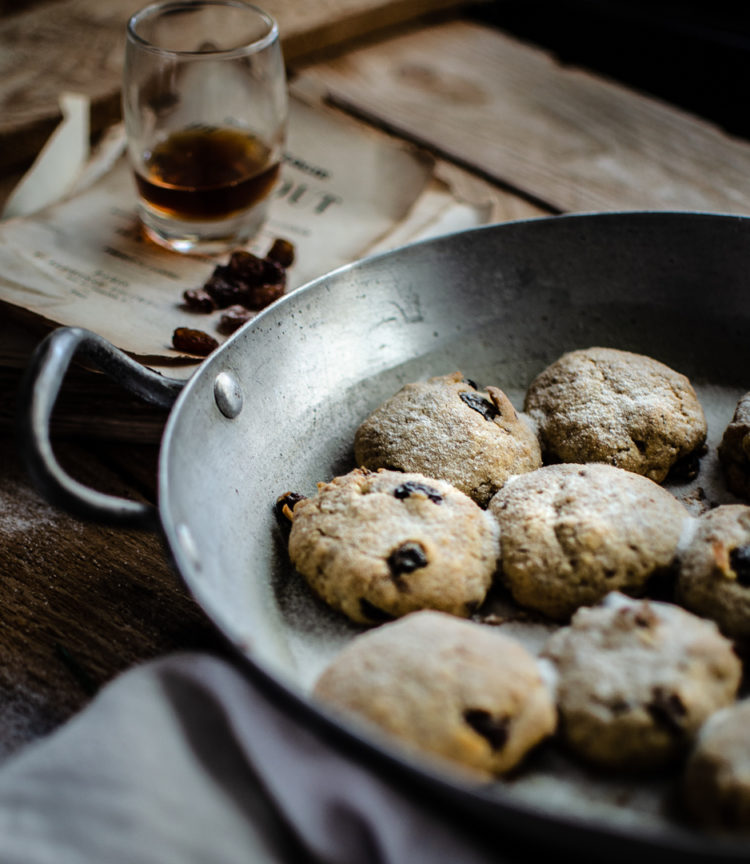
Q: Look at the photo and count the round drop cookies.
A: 9